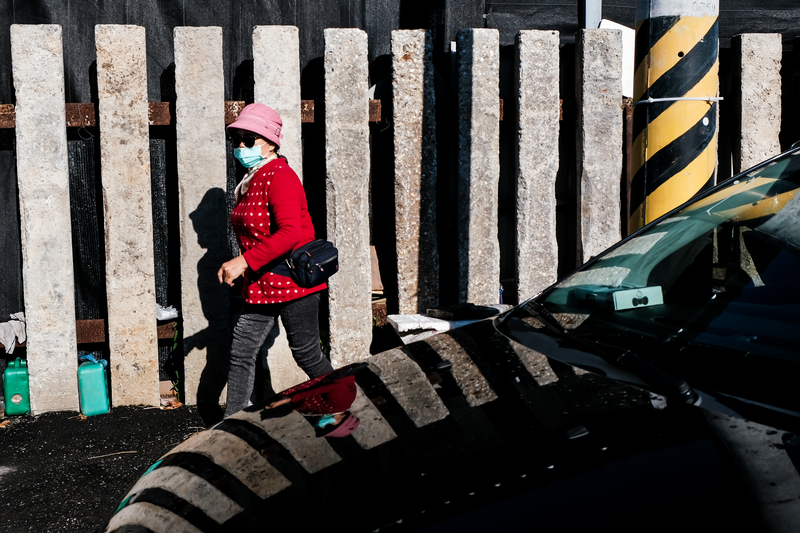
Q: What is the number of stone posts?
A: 10